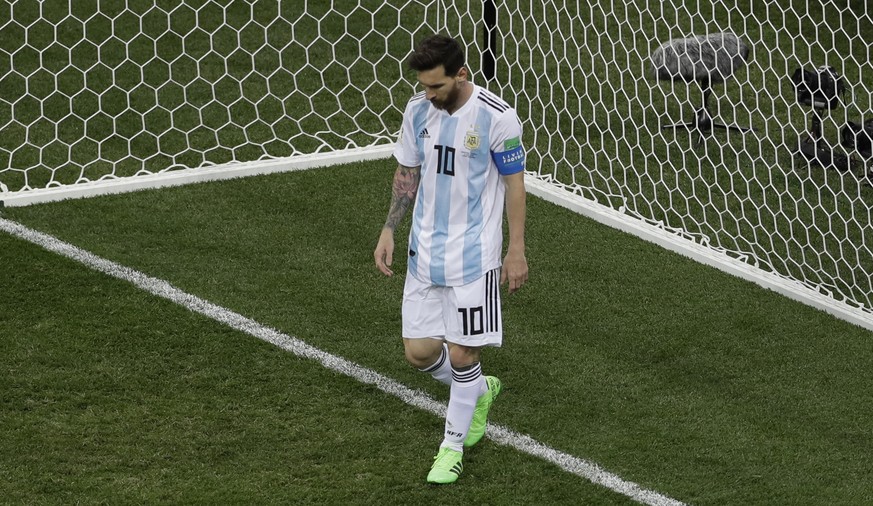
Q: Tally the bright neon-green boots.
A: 2